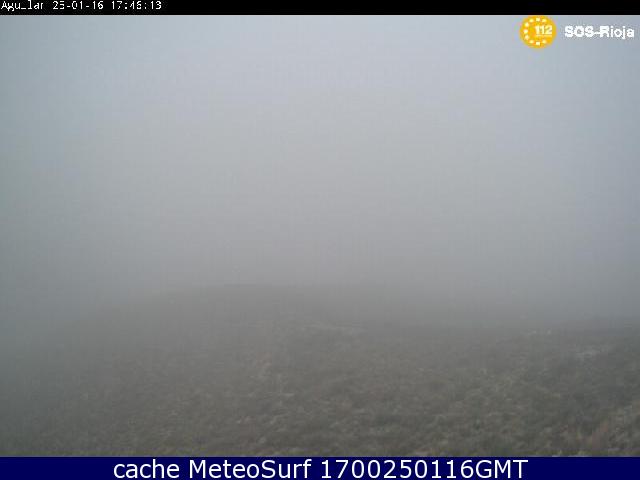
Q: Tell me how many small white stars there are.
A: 9